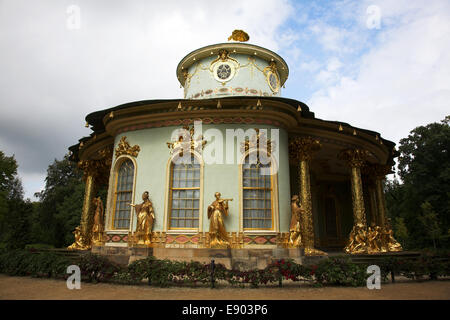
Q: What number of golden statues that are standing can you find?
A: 4